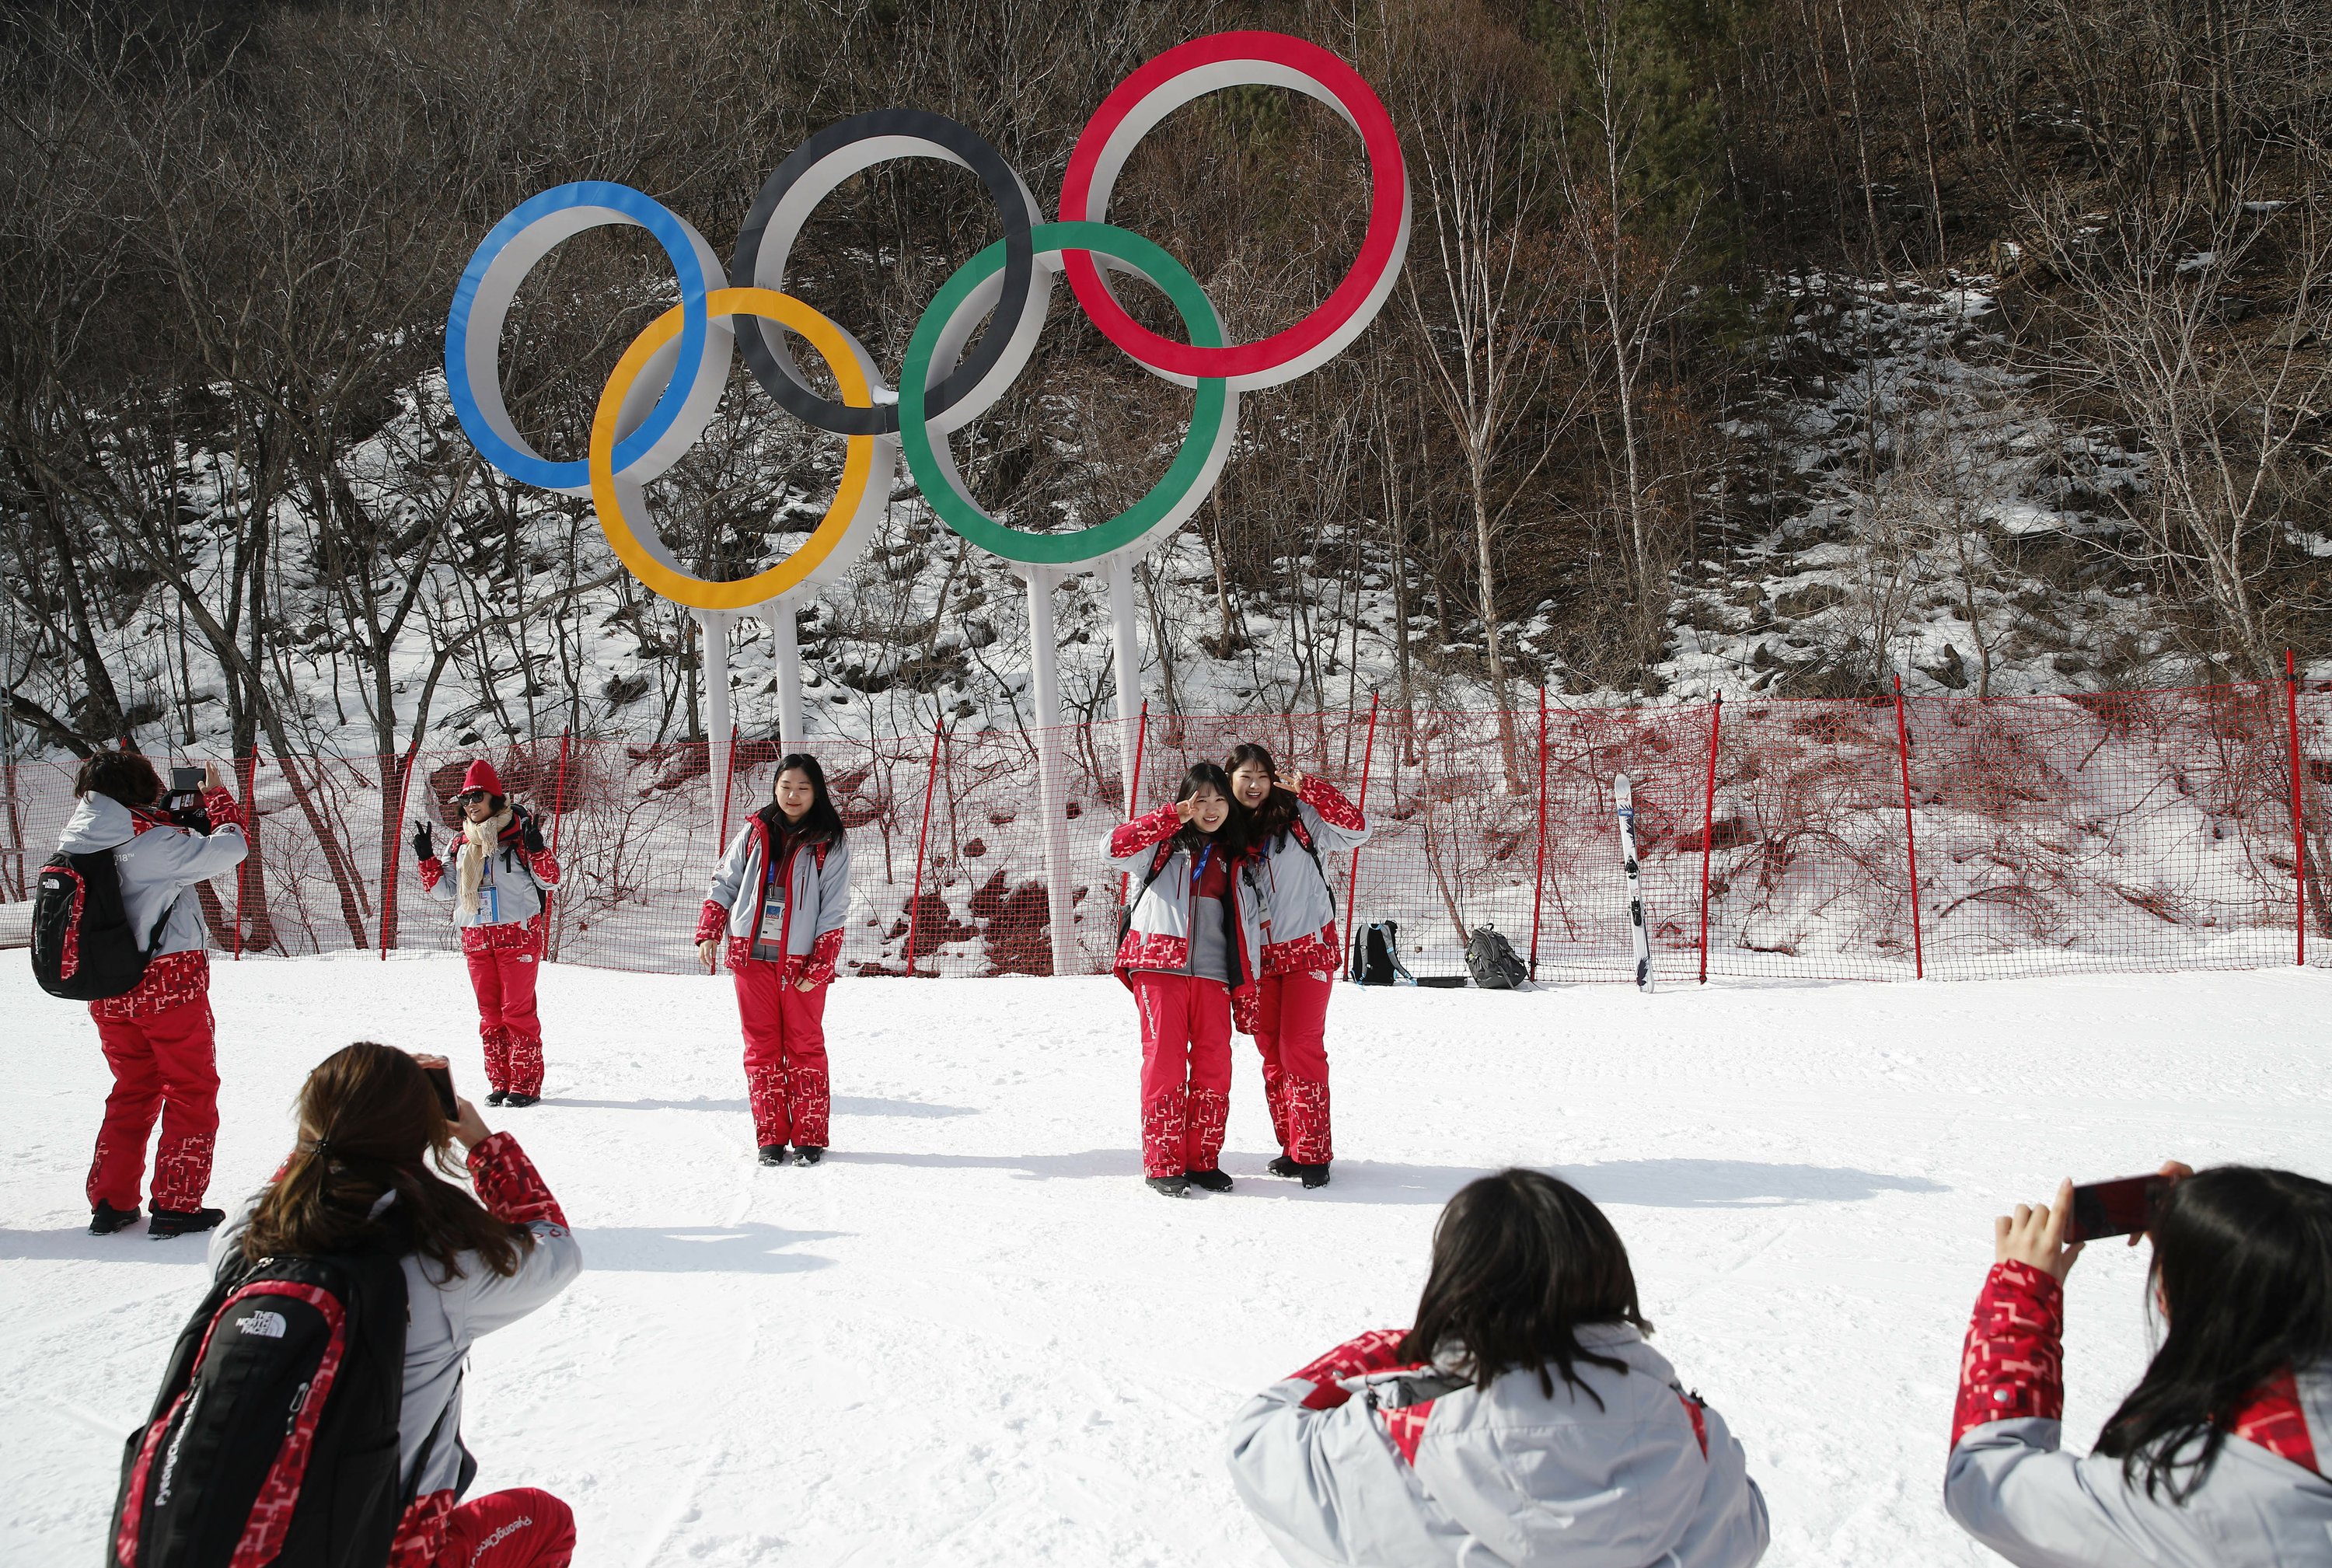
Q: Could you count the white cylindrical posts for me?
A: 4